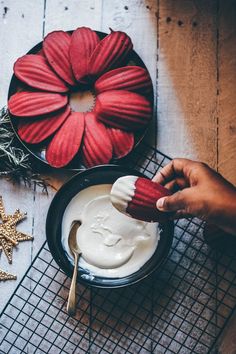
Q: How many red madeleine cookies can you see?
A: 12